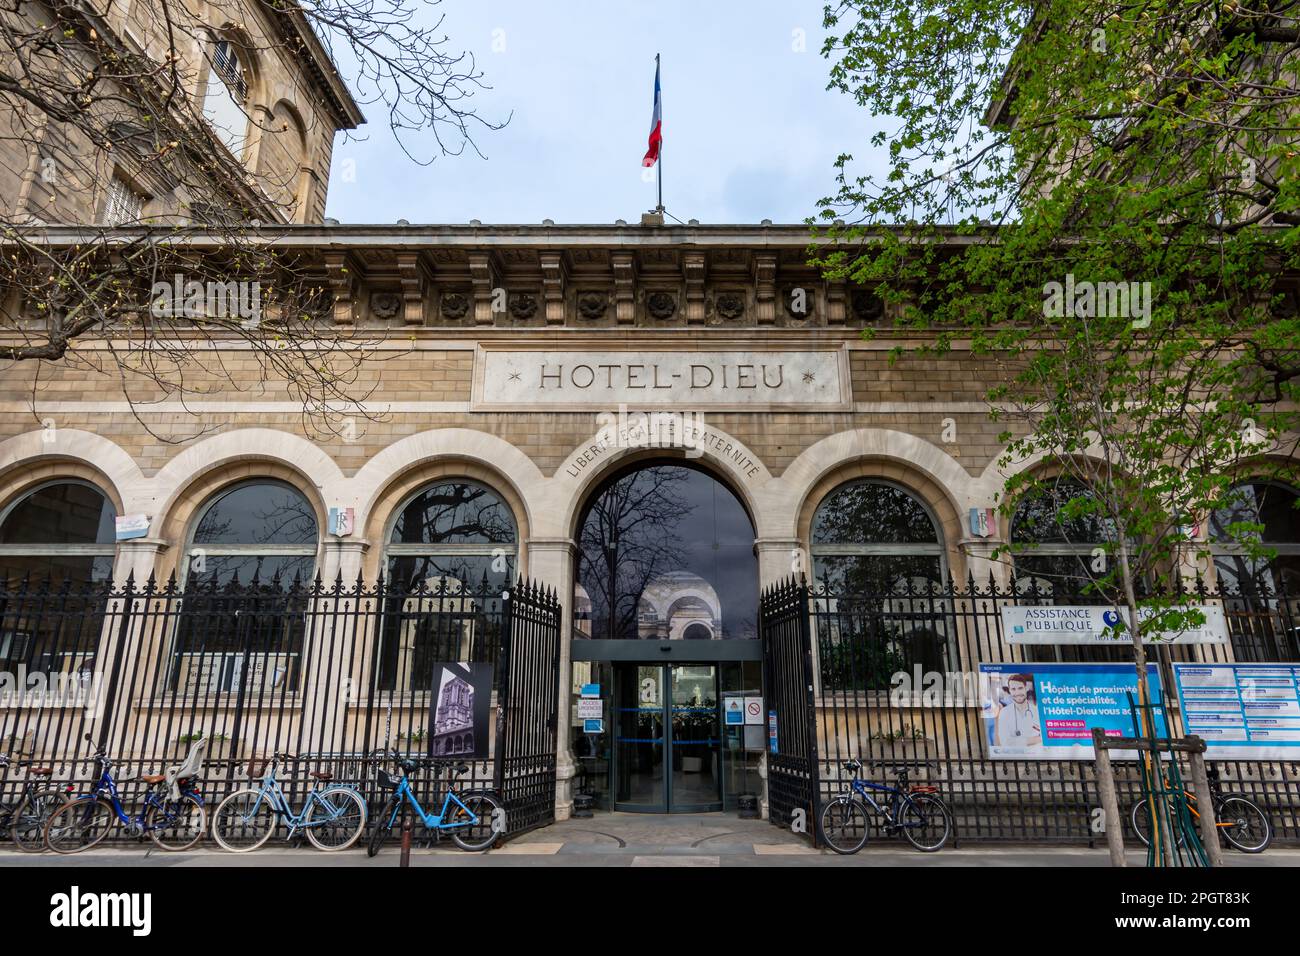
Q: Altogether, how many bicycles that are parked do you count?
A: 6